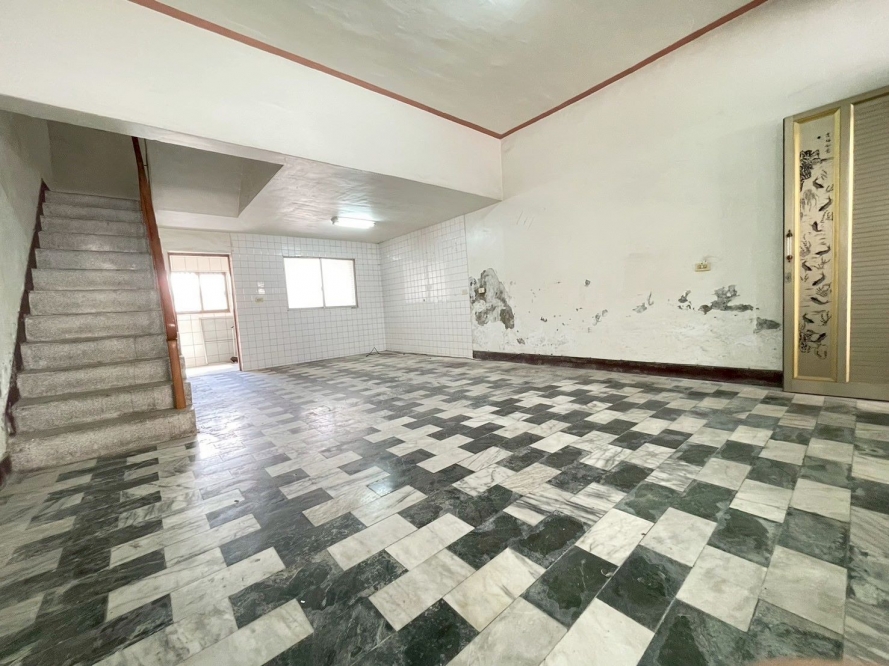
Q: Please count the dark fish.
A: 9